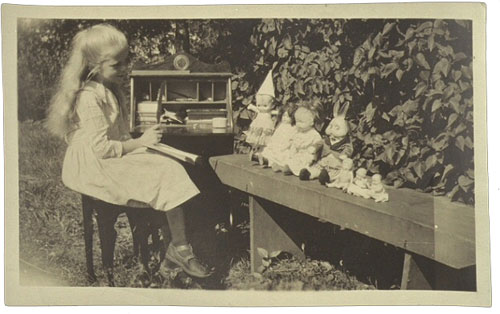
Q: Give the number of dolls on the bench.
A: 7